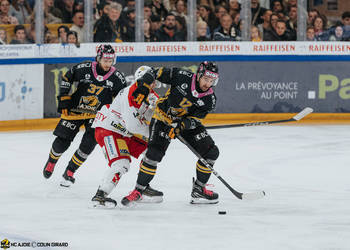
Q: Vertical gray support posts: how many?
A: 6